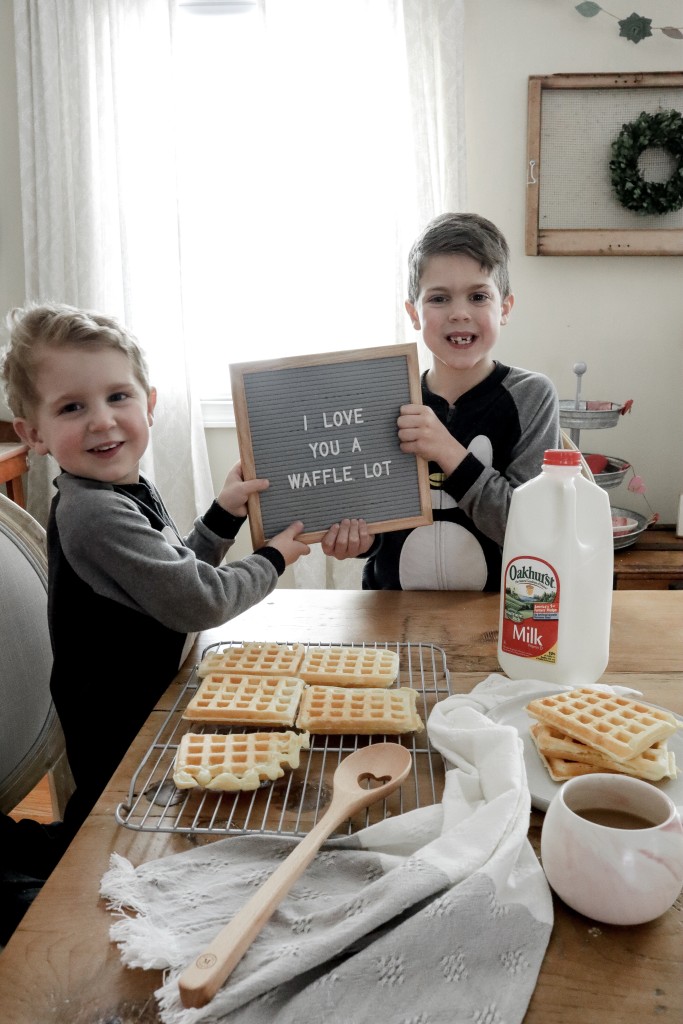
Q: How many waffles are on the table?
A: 8